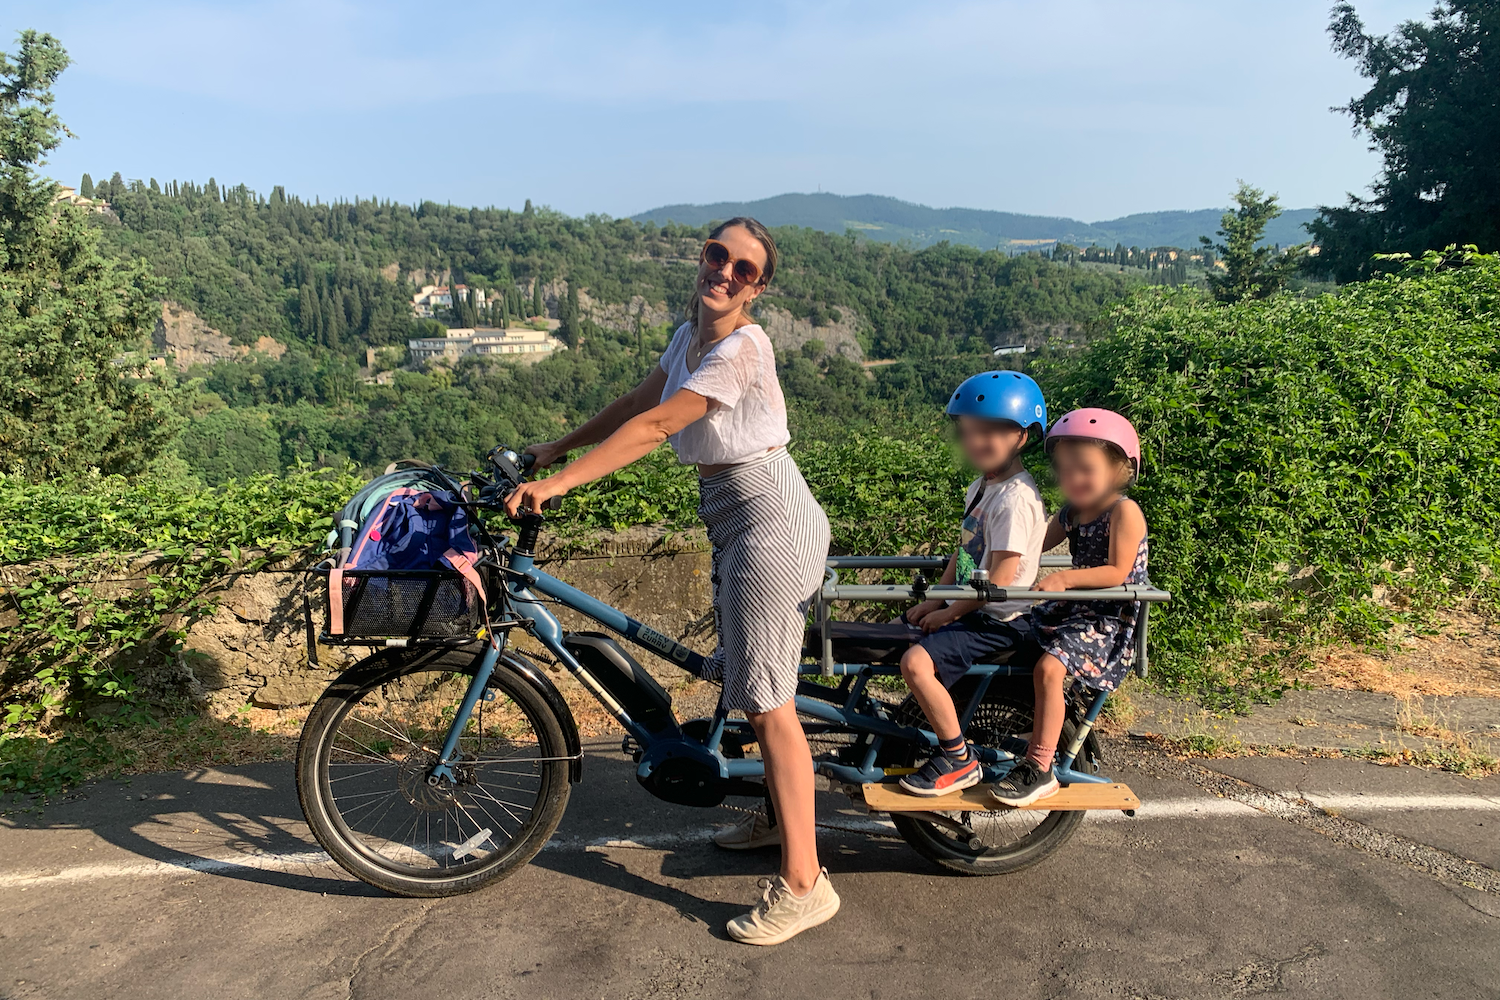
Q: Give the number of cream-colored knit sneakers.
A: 2